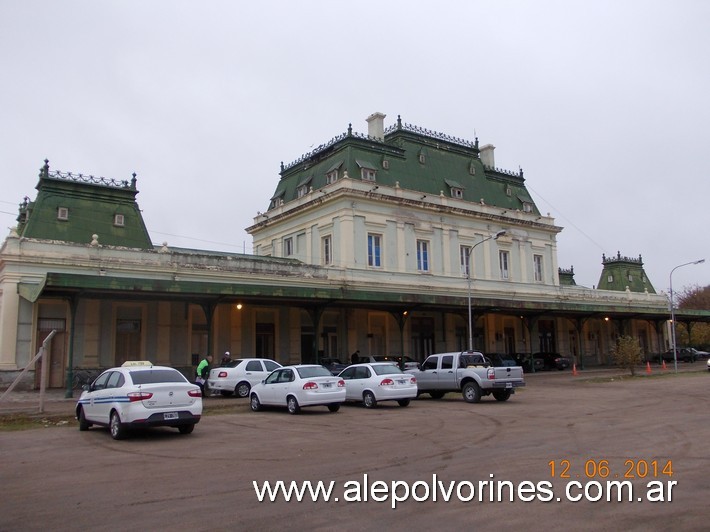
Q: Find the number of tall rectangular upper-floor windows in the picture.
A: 7